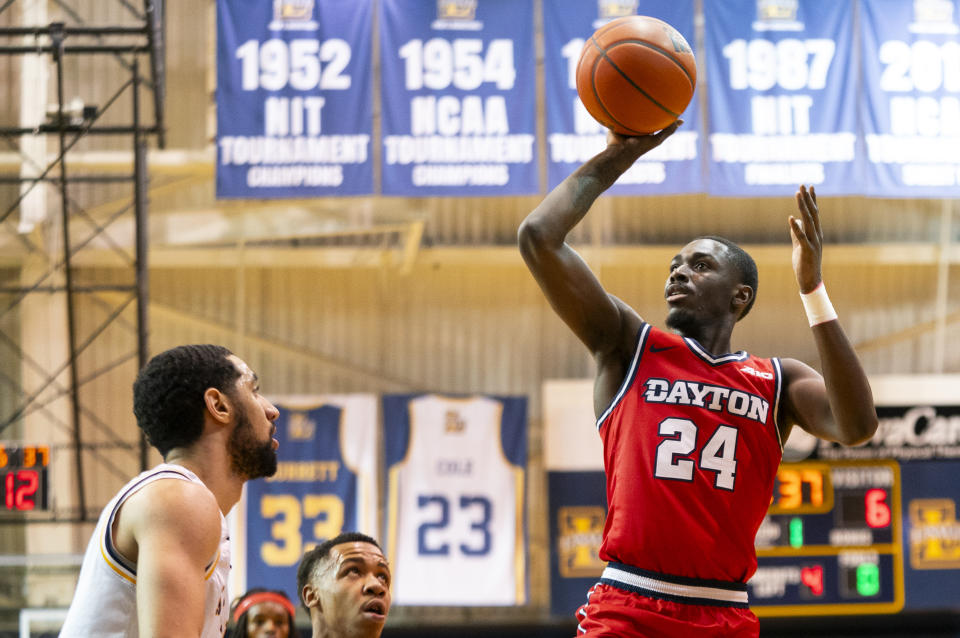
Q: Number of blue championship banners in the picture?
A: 5